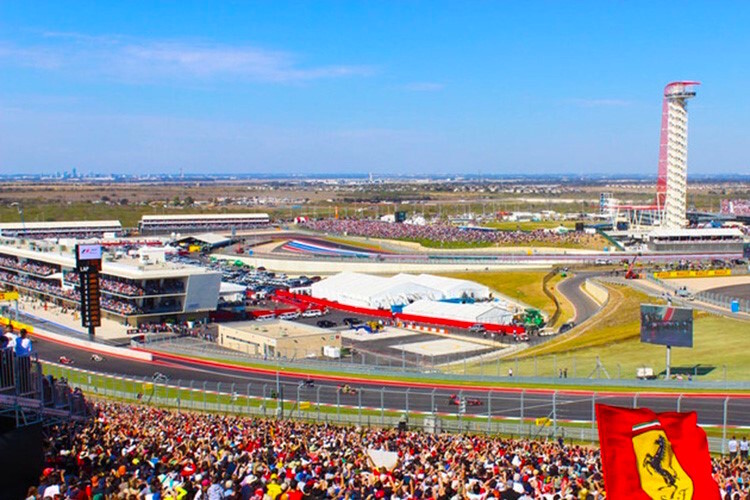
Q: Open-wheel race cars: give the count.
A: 6